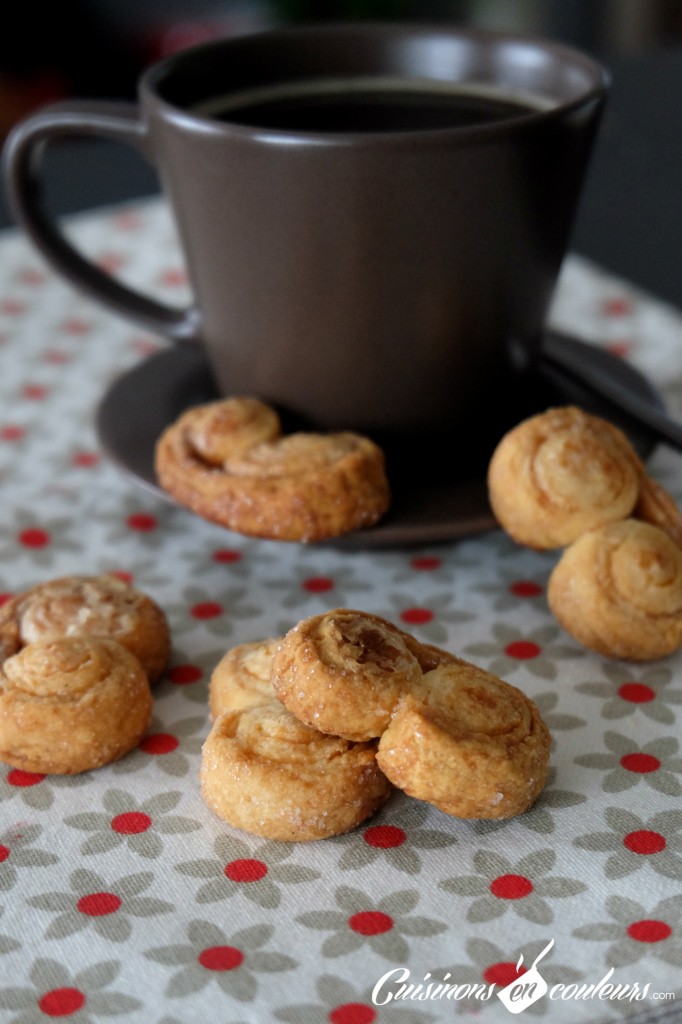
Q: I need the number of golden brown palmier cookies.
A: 5